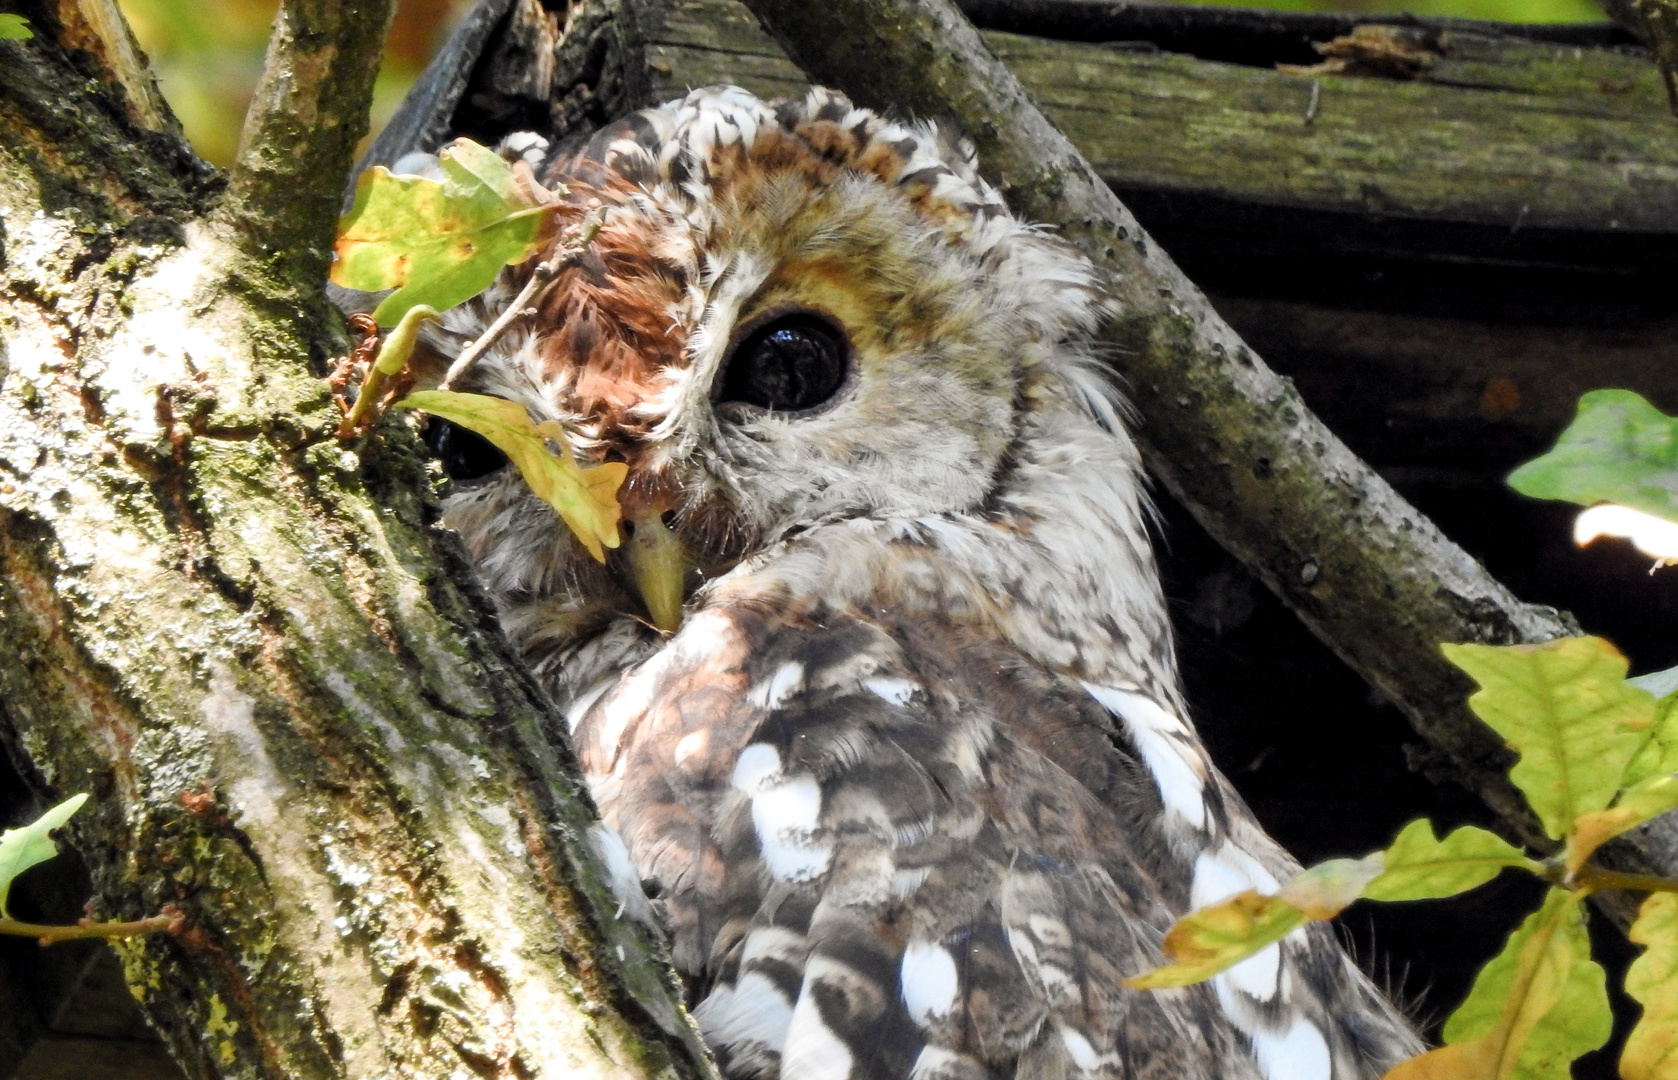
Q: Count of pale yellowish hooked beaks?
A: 1